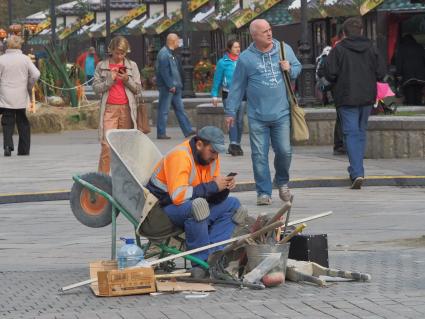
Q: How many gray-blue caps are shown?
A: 1